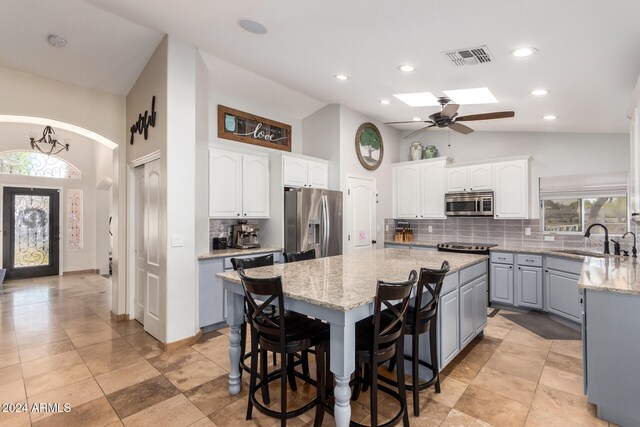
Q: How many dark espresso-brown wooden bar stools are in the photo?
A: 5